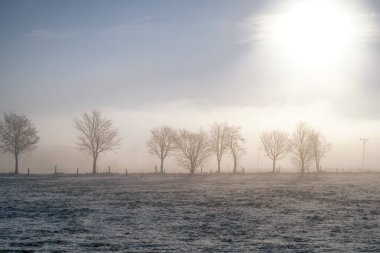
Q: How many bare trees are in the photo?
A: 9